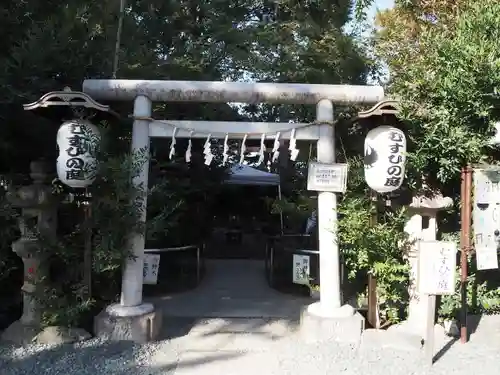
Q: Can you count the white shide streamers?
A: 8